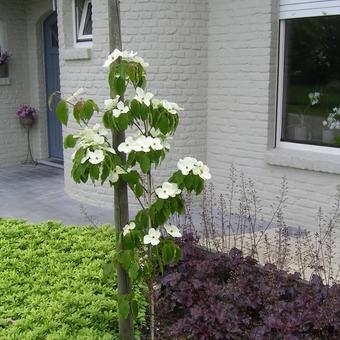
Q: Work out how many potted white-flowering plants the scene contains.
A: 2